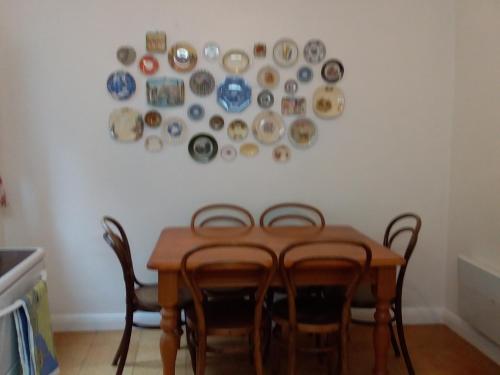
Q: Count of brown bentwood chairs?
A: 6